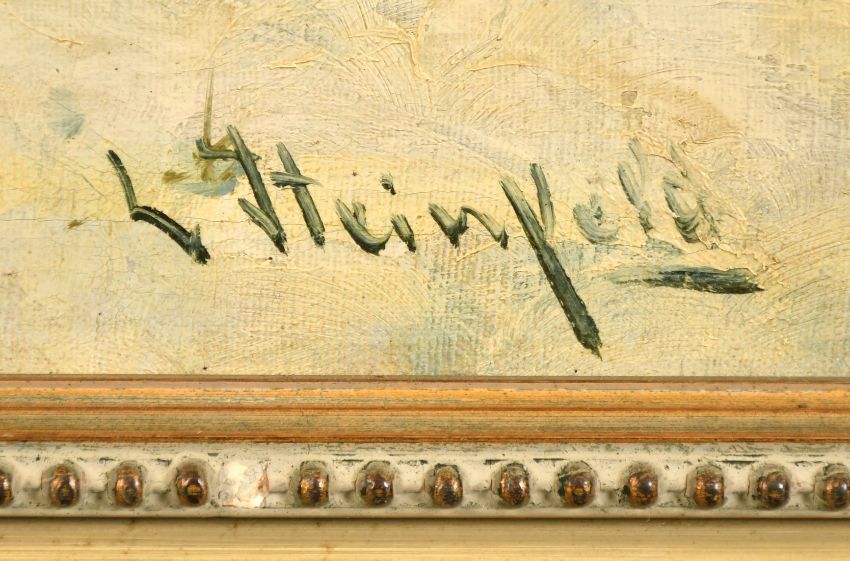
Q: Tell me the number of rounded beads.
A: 13